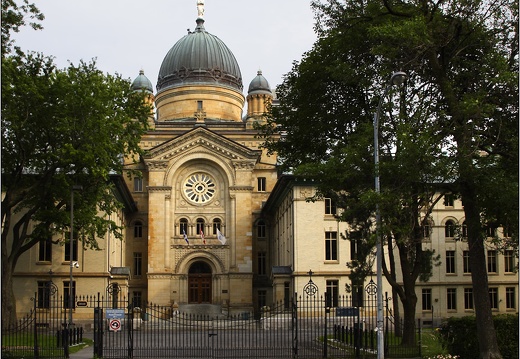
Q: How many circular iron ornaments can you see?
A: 4